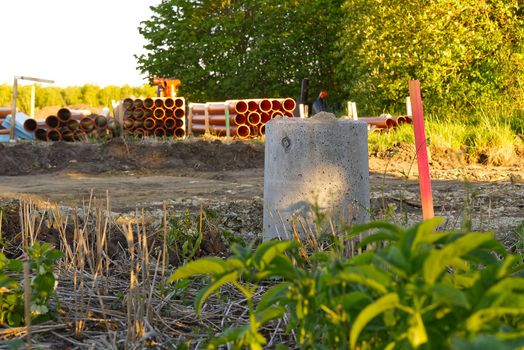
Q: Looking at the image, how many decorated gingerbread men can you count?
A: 0